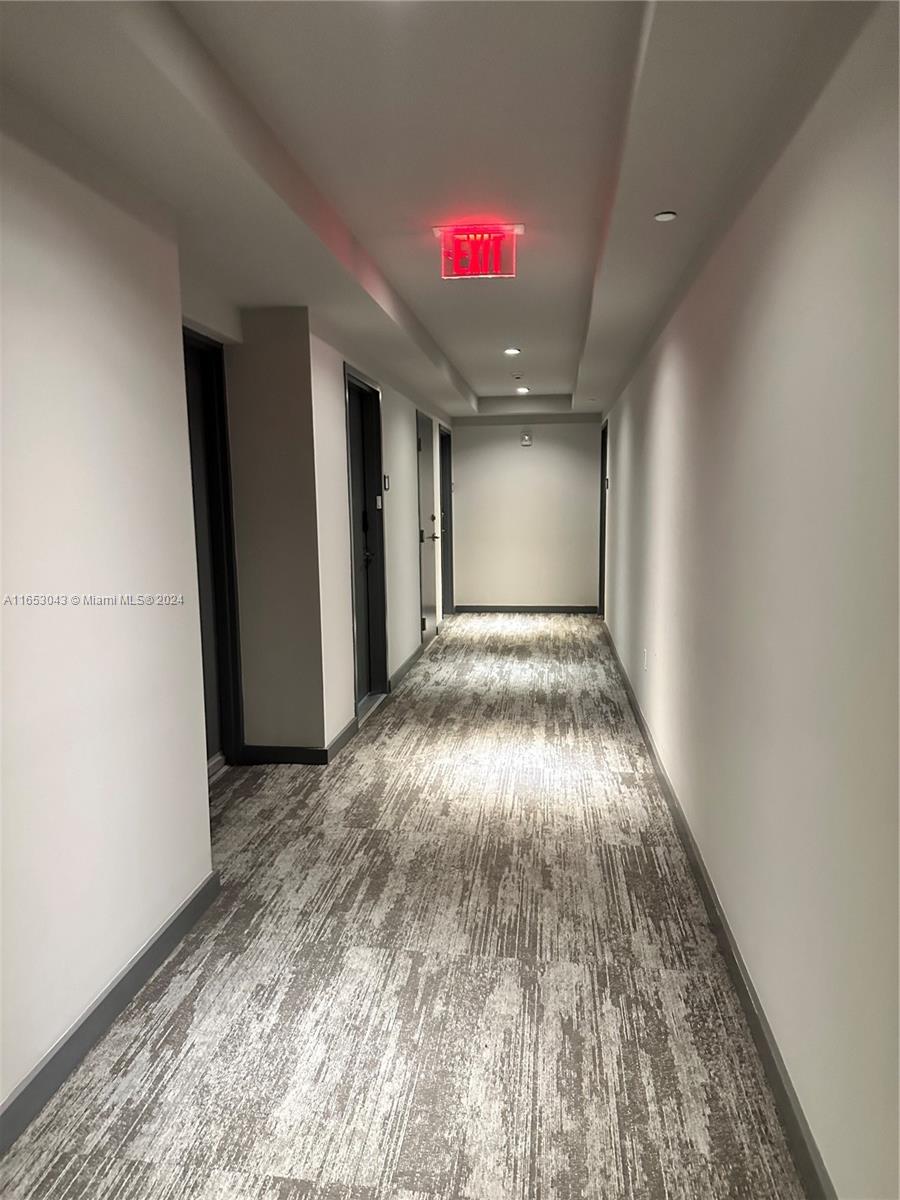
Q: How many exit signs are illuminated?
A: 1